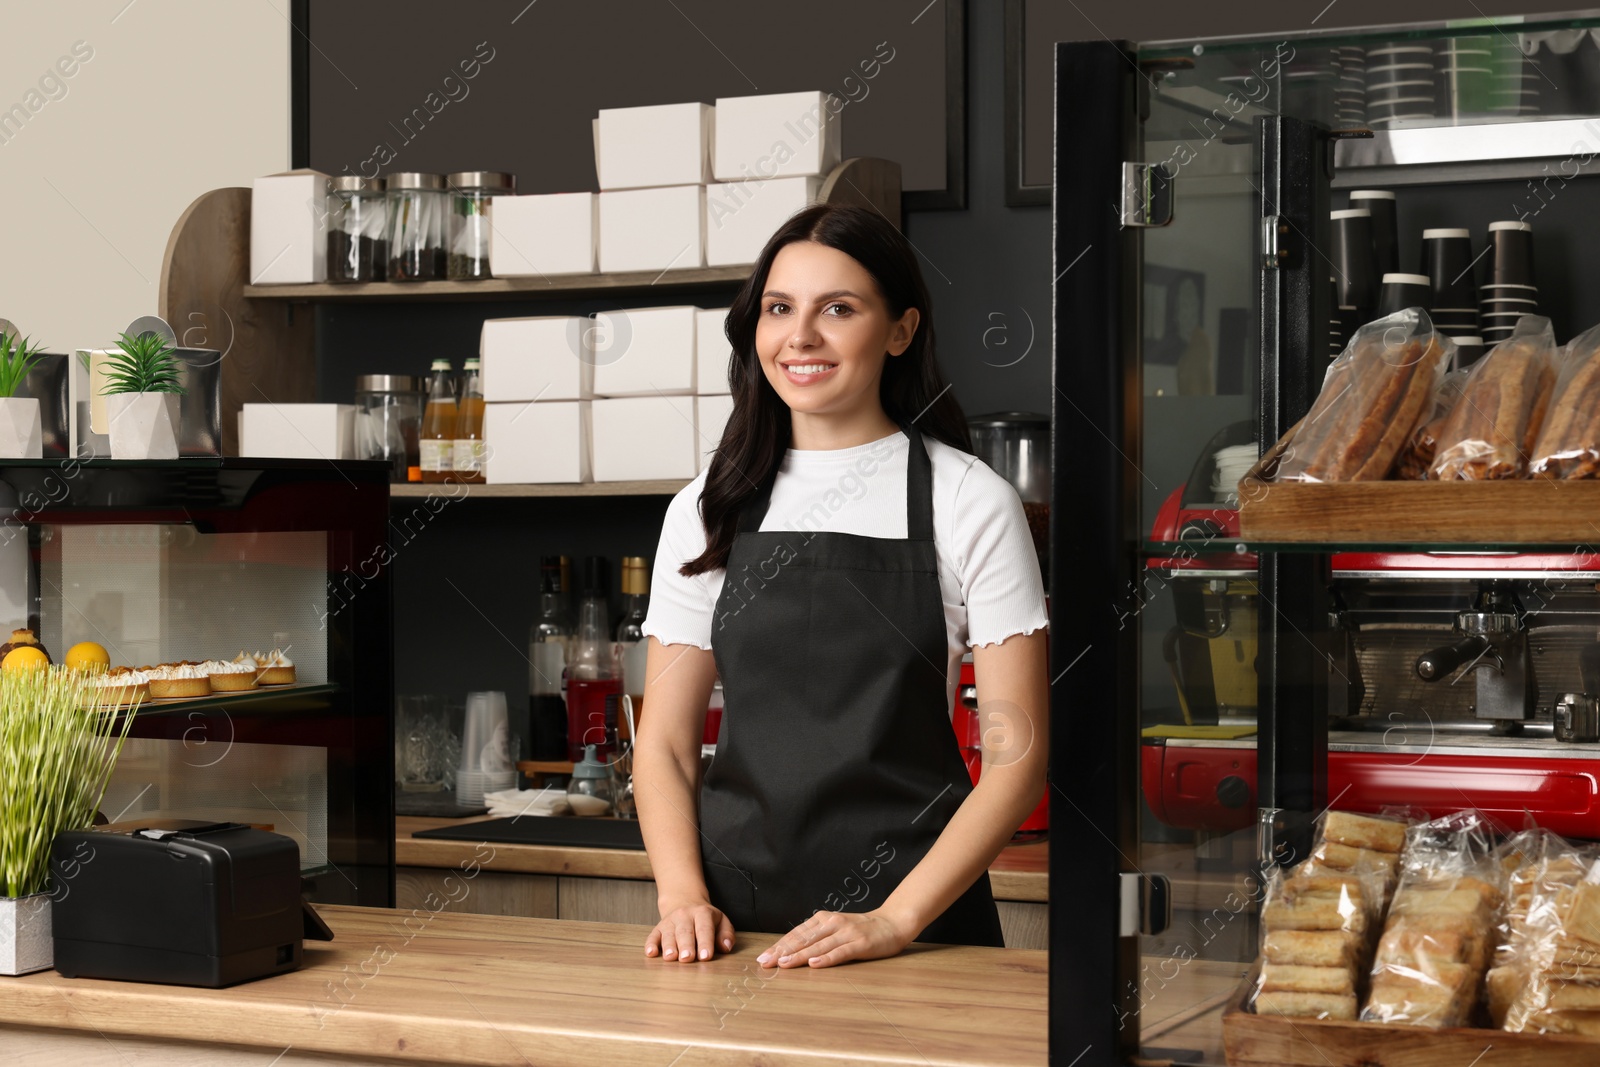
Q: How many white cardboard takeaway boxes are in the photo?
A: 13